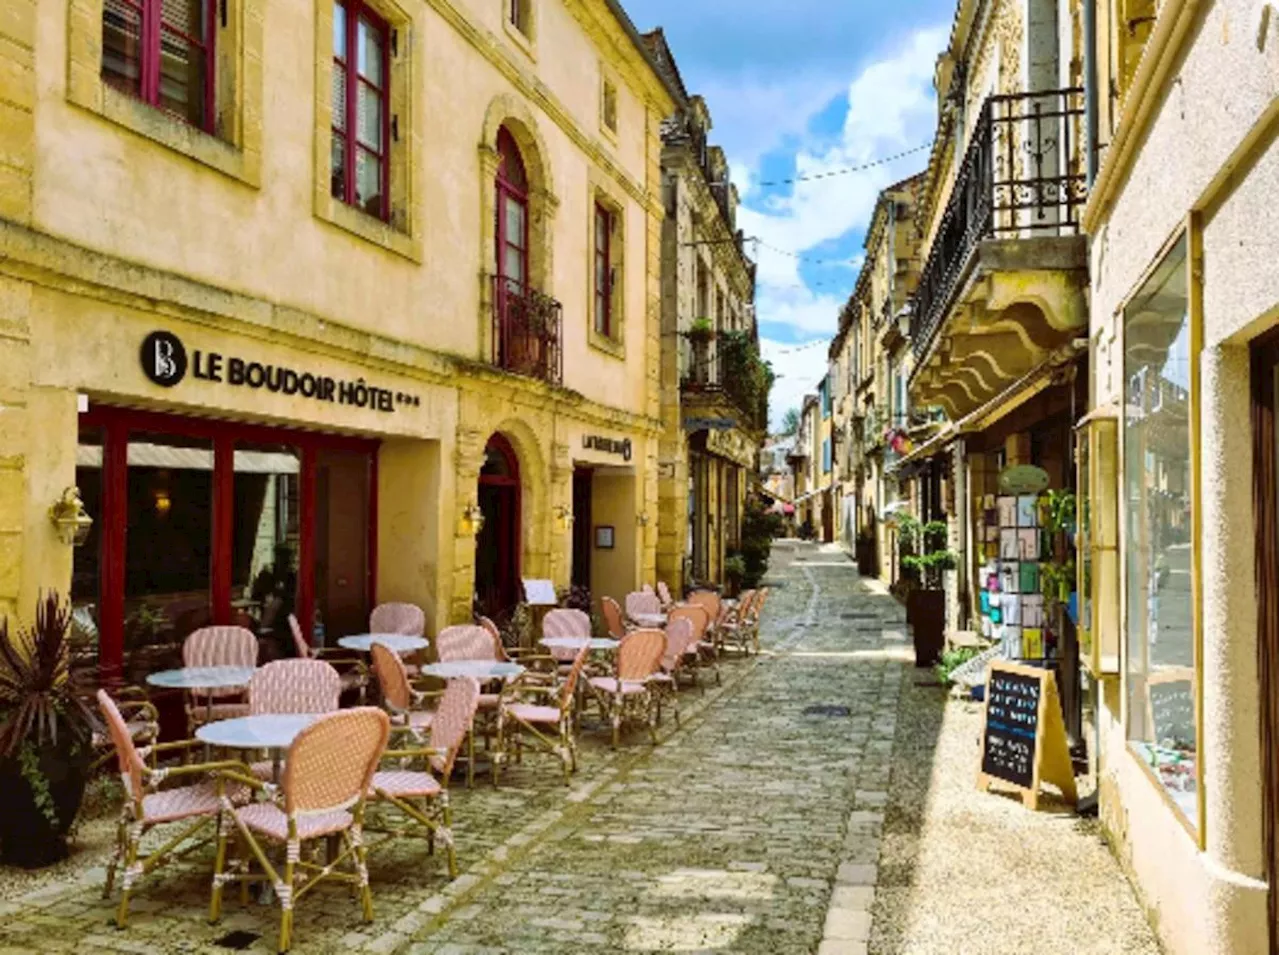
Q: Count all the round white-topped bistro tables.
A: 6